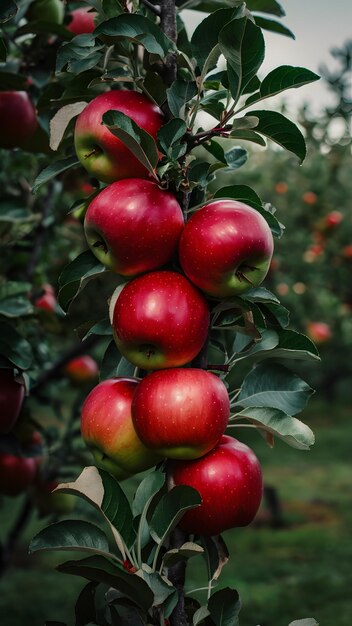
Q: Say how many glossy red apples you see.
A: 7